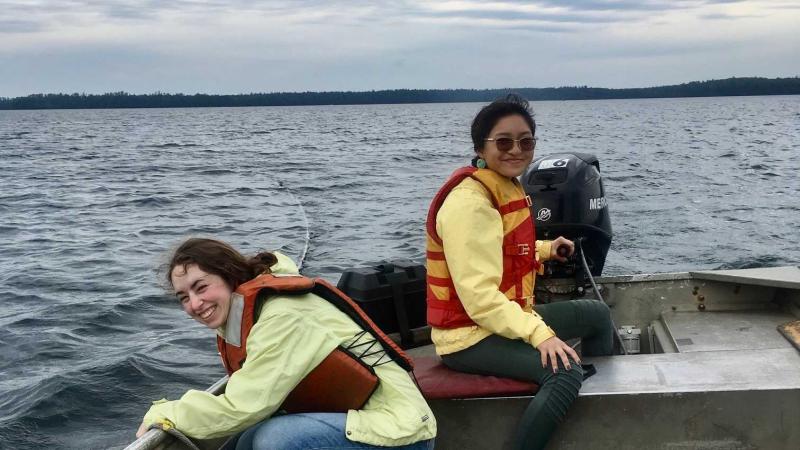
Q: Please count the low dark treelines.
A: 1